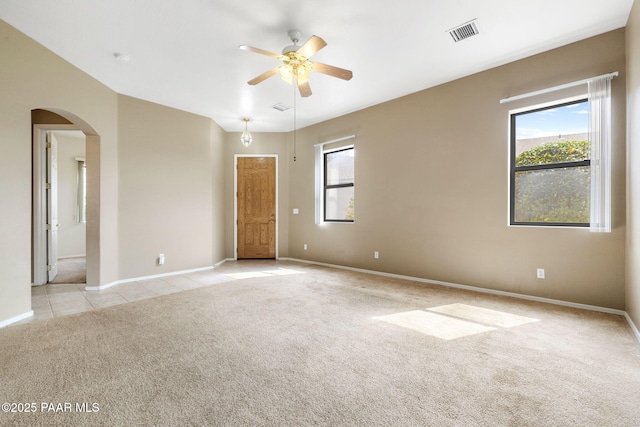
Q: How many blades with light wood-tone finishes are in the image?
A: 5